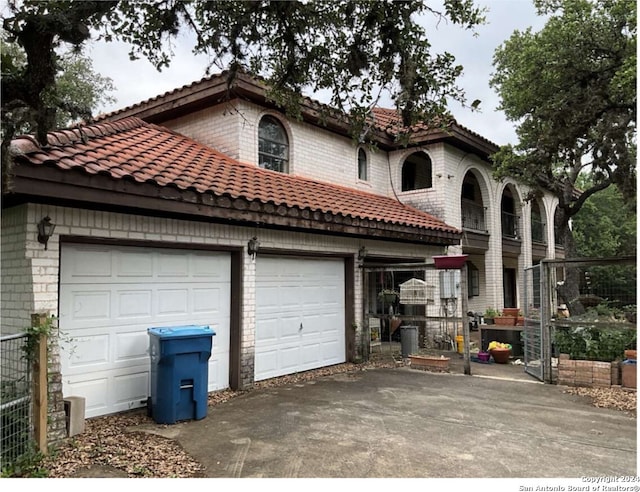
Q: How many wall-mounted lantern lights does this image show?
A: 3